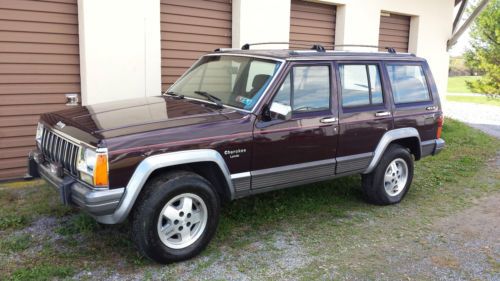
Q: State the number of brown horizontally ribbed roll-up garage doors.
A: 4